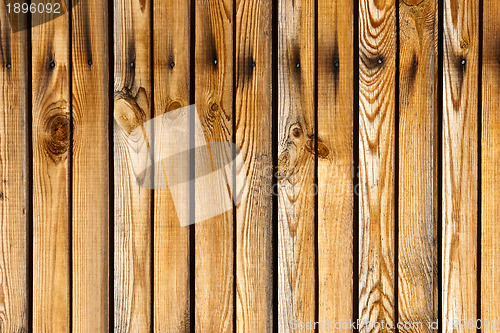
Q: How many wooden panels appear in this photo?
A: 13